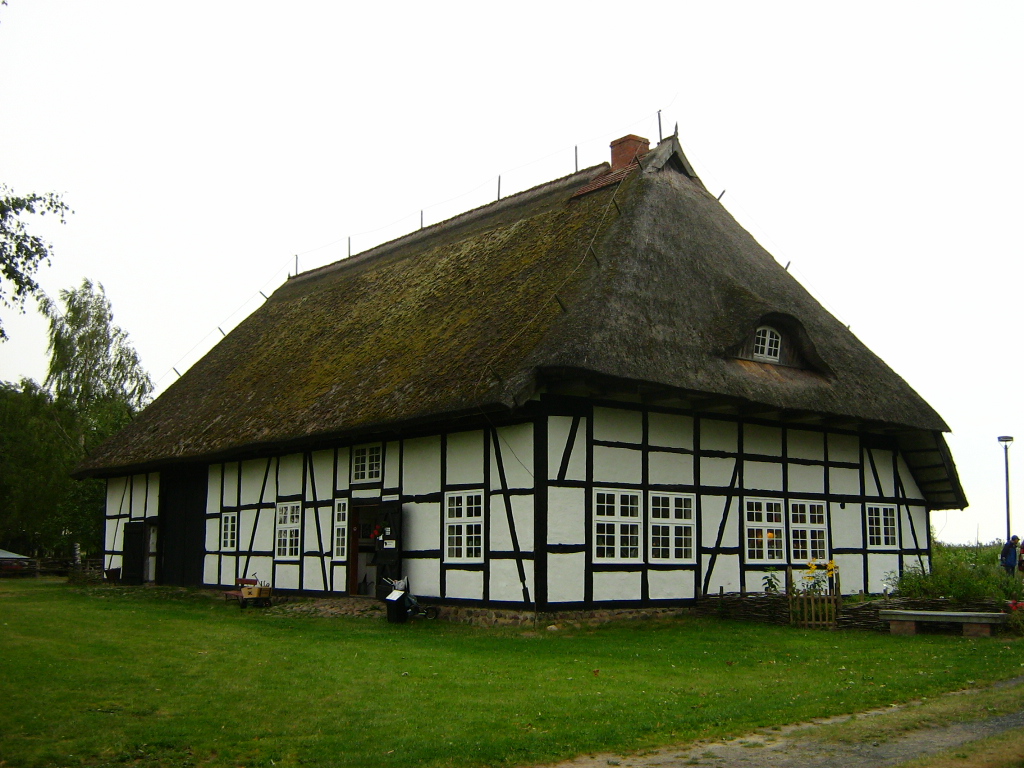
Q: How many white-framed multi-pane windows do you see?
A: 11